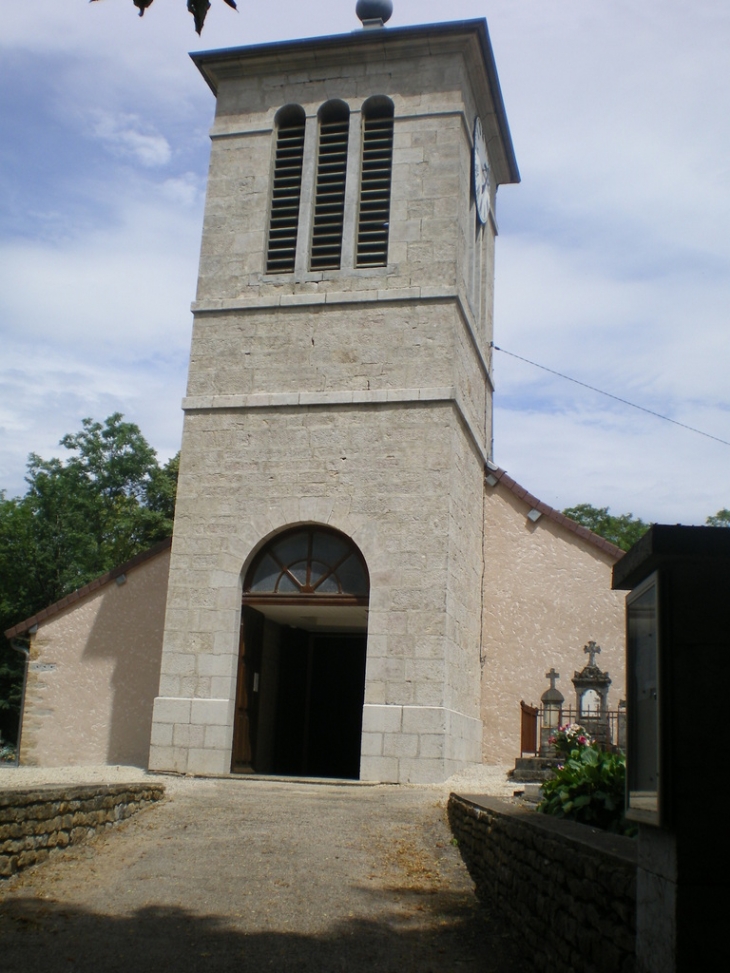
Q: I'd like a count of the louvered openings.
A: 3